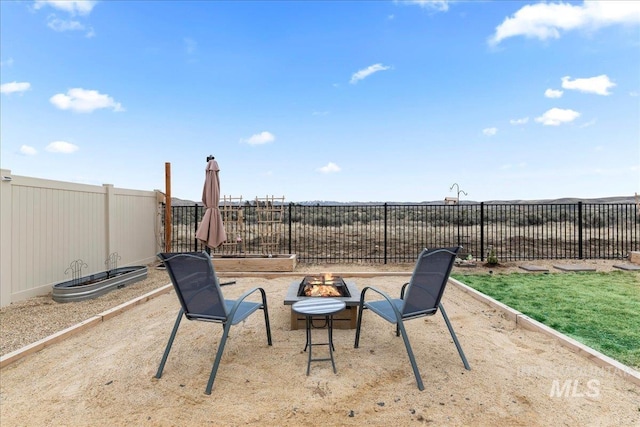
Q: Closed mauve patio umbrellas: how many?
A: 1